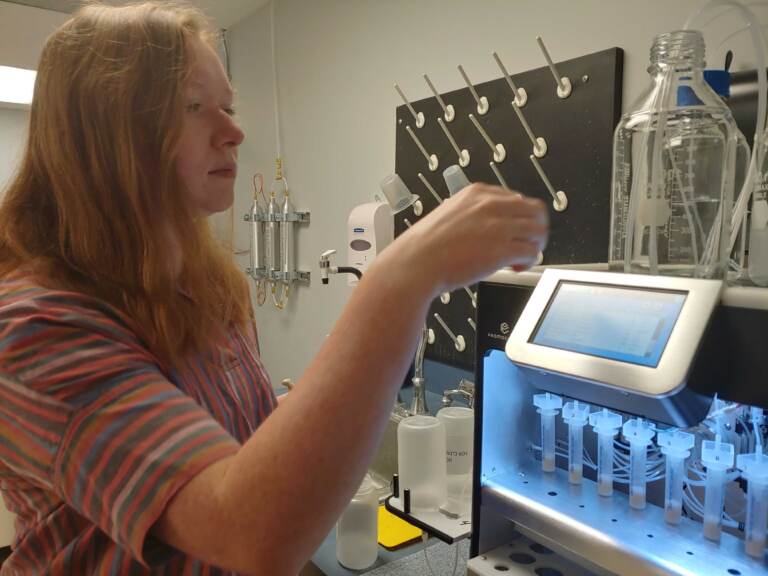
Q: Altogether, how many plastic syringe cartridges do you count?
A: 7